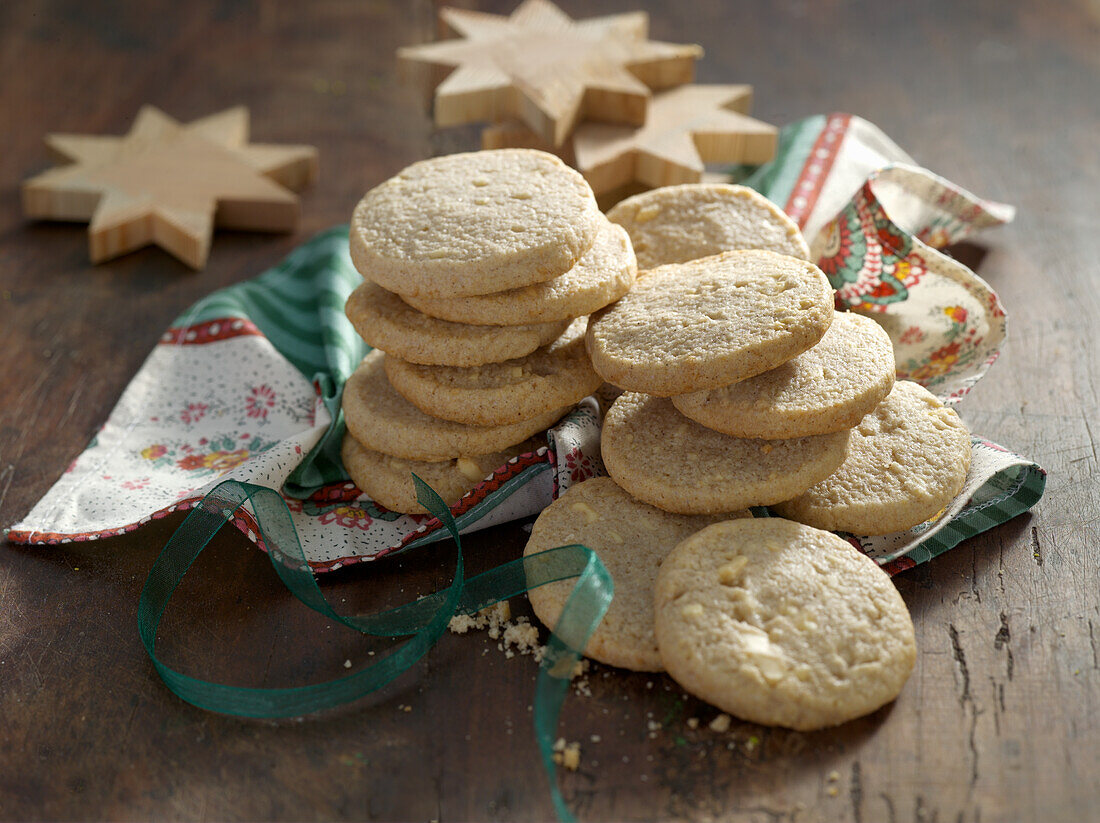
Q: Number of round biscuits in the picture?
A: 13